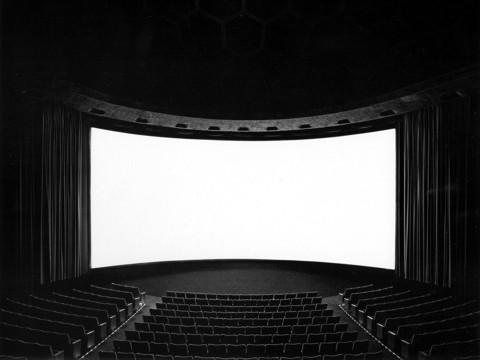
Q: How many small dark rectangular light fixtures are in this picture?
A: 9